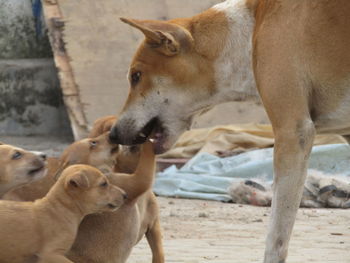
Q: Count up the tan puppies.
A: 4